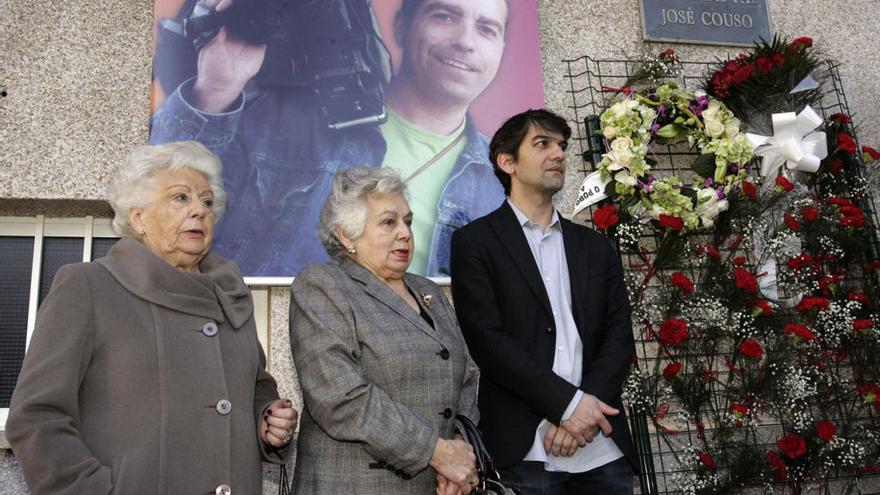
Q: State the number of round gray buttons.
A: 3